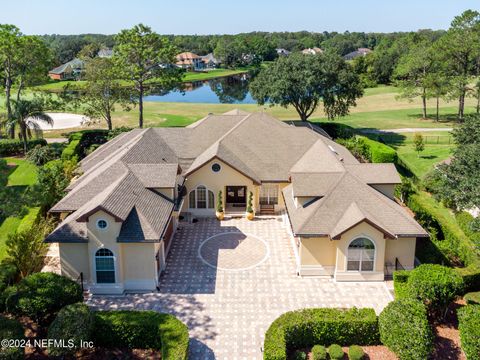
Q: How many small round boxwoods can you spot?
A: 3